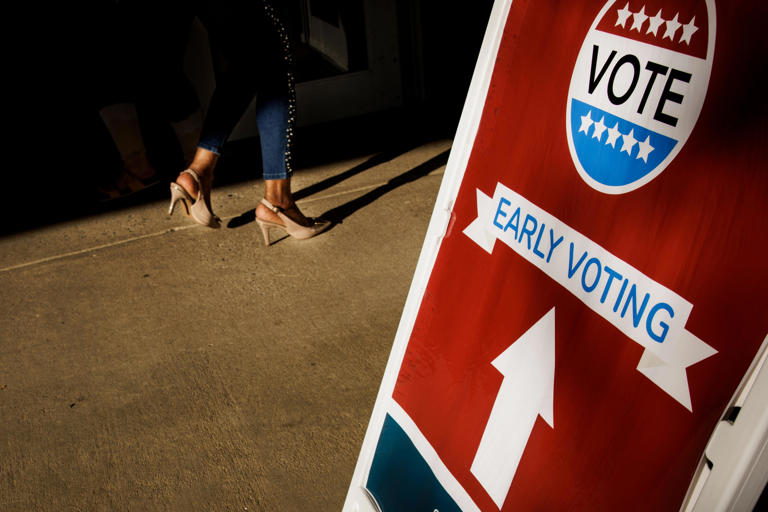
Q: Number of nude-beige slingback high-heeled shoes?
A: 2